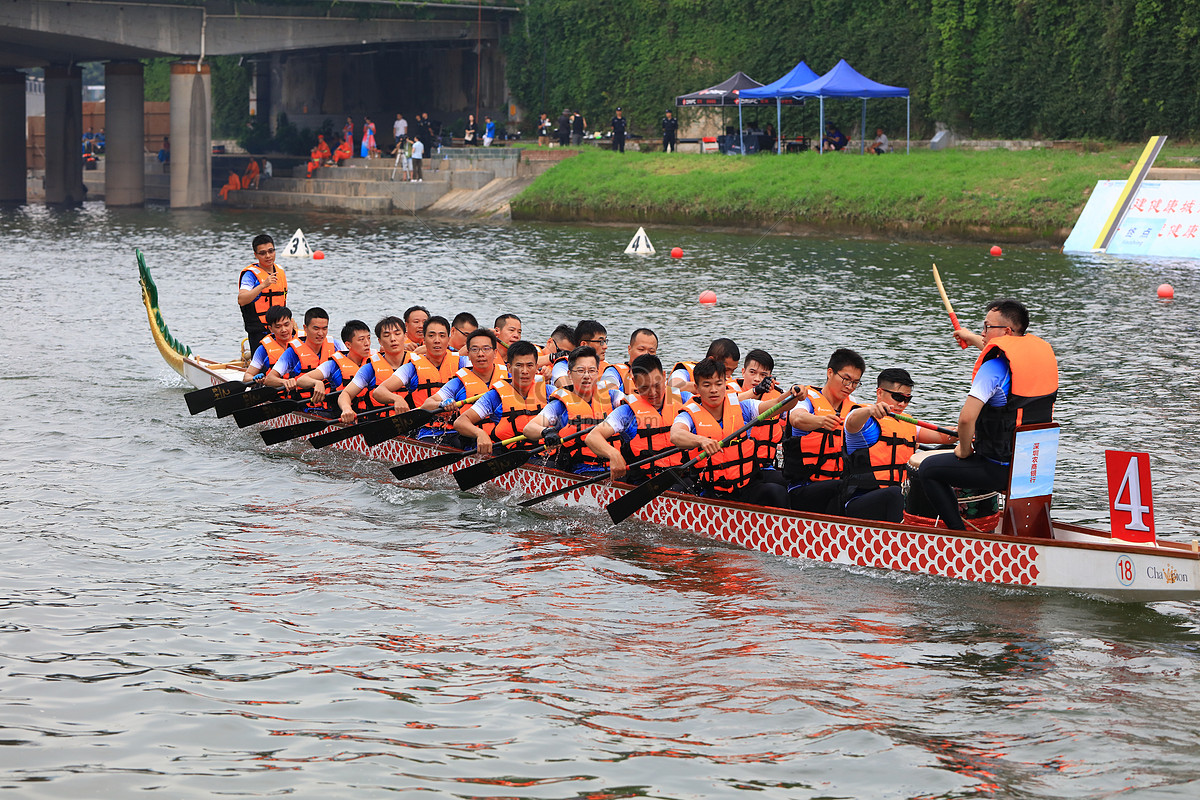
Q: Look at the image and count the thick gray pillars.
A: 4